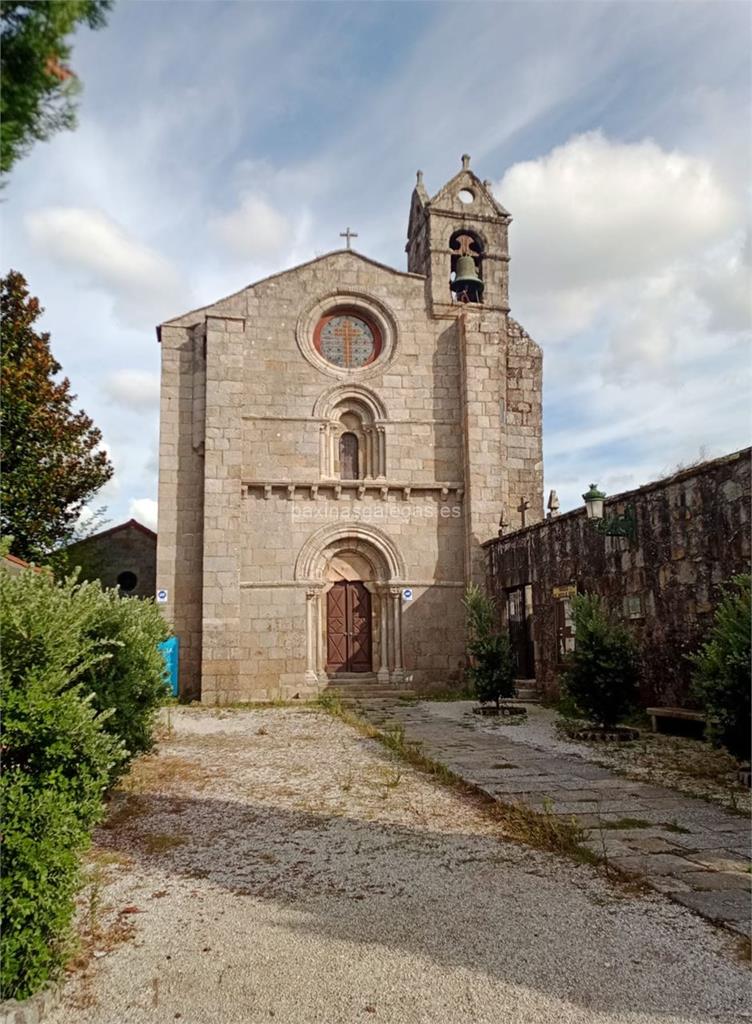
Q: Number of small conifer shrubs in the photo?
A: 3